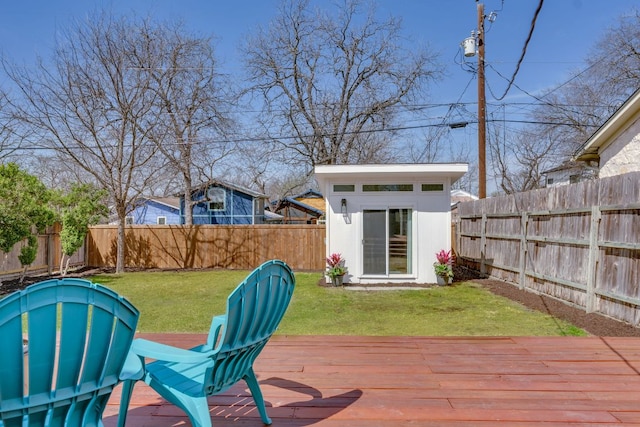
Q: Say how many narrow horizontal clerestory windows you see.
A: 3